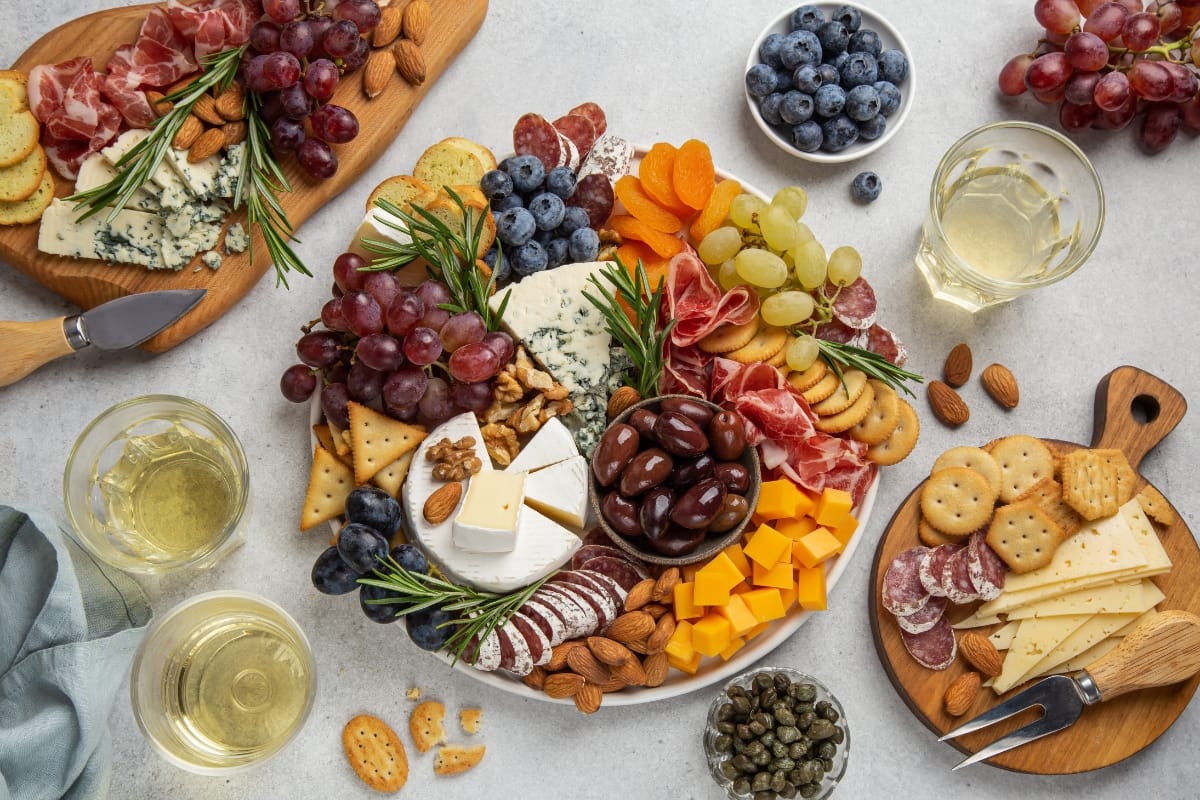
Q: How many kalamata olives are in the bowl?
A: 13